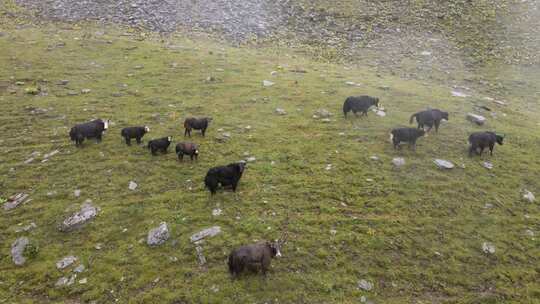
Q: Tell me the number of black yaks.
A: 11